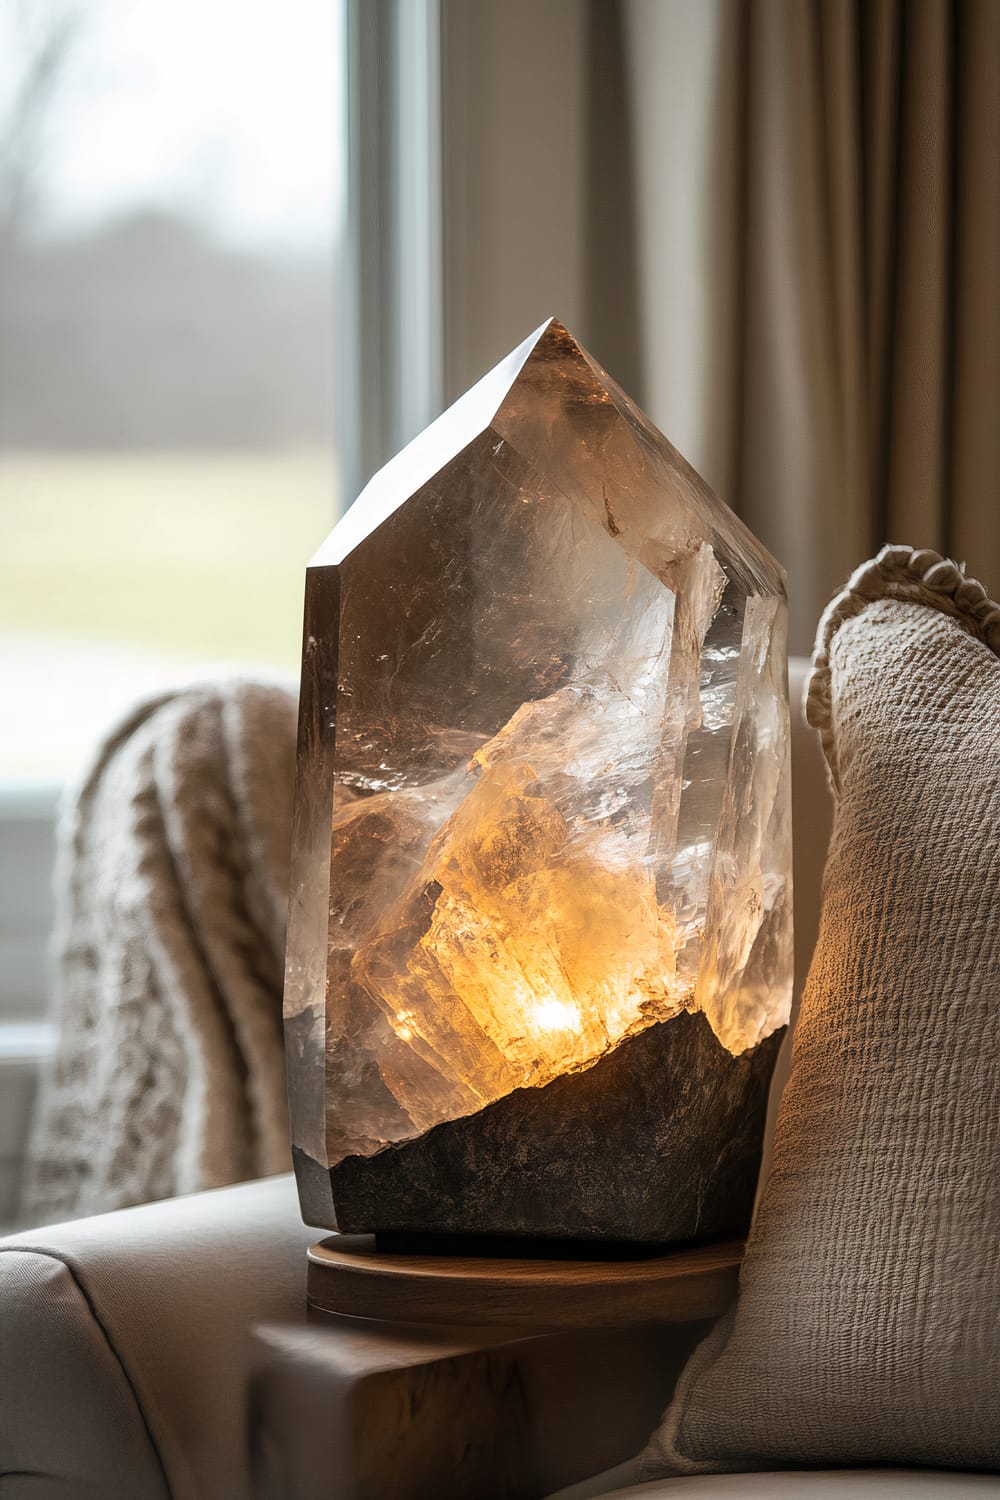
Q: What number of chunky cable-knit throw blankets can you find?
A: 1